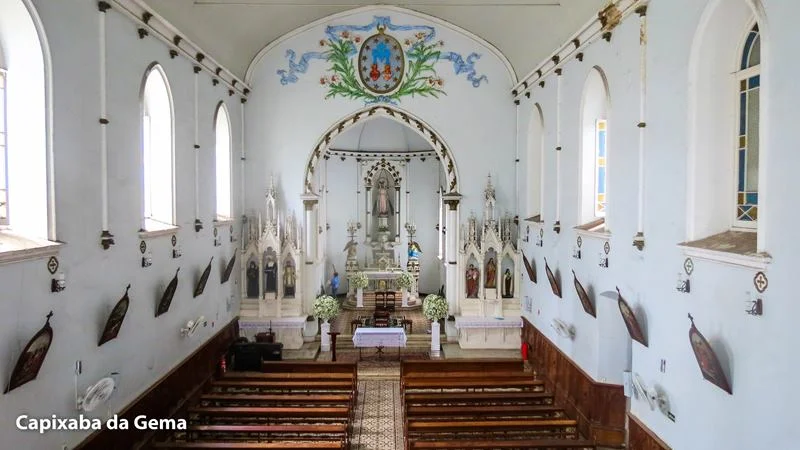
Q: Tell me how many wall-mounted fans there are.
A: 4